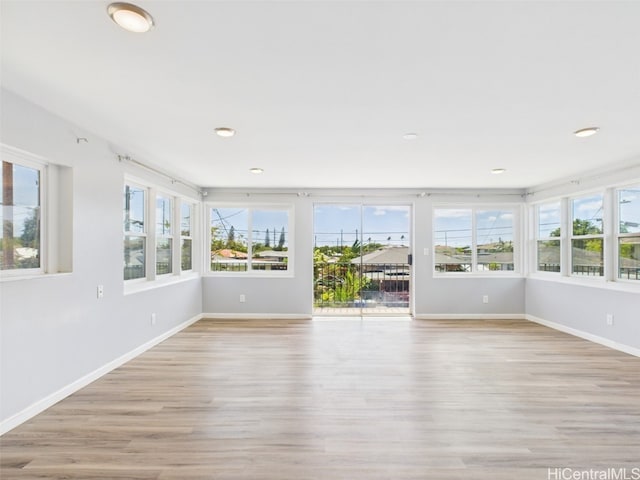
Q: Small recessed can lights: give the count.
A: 5